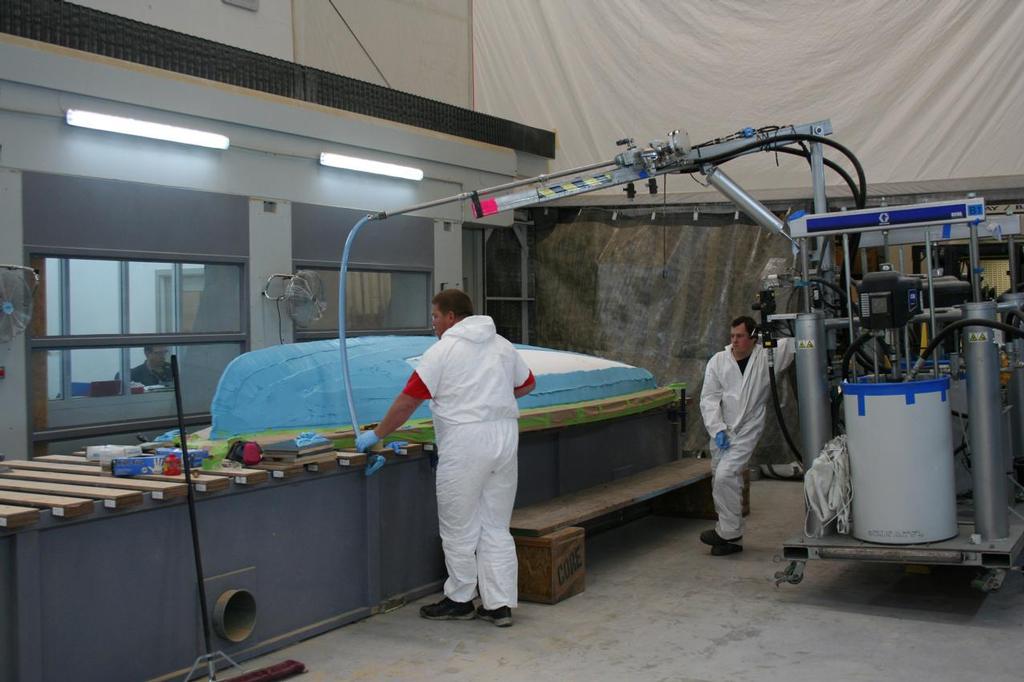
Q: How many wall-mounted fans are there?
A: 2